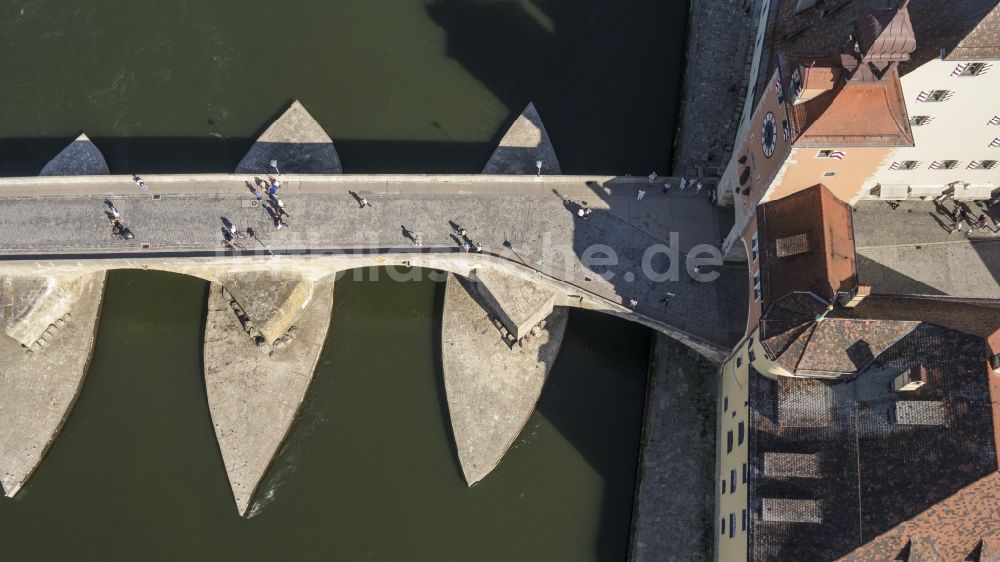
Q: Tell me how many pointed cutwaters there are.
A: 6